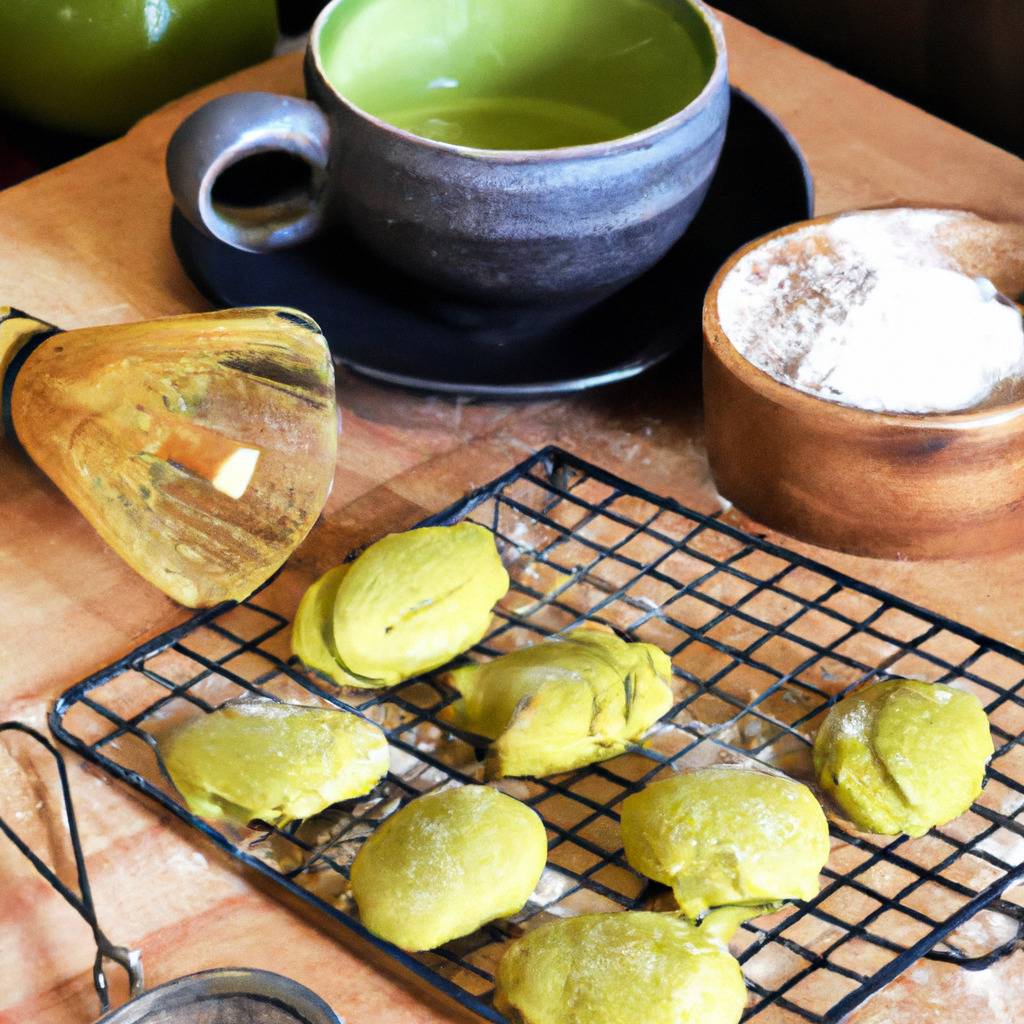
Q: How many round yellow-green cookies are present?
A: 7